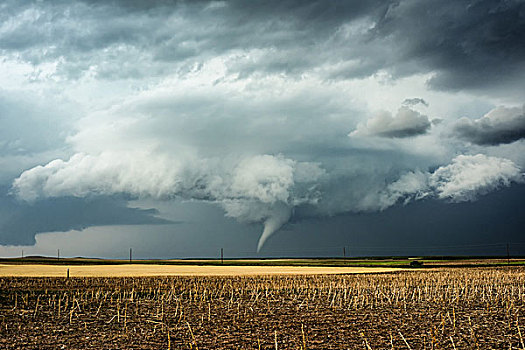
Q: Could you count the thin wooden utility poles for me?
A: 6